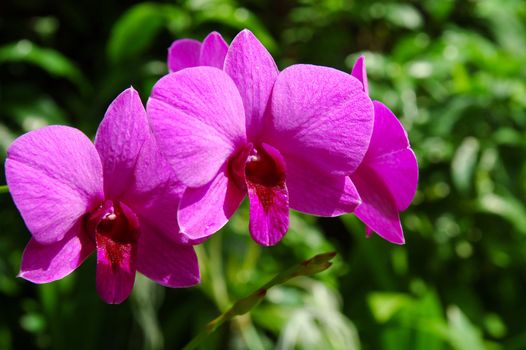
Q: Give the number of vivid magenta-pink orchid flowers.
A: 4